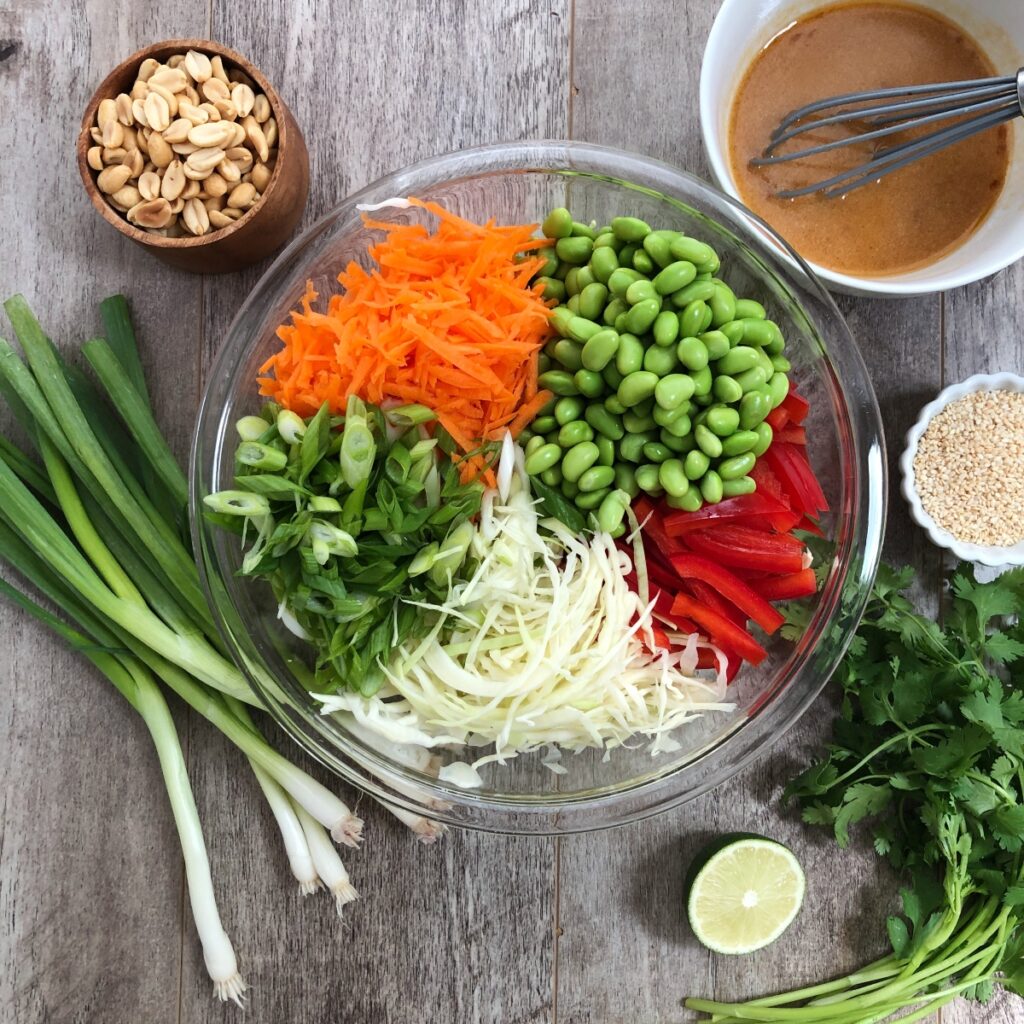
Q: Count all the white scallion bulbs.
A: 5